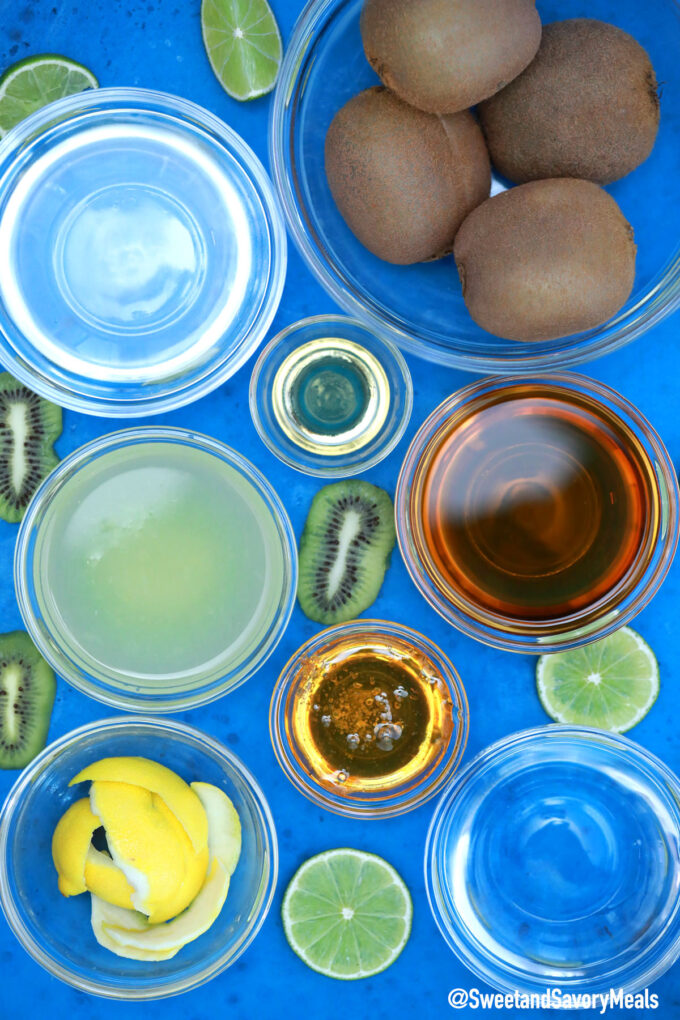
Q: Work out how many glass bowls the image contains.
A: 8